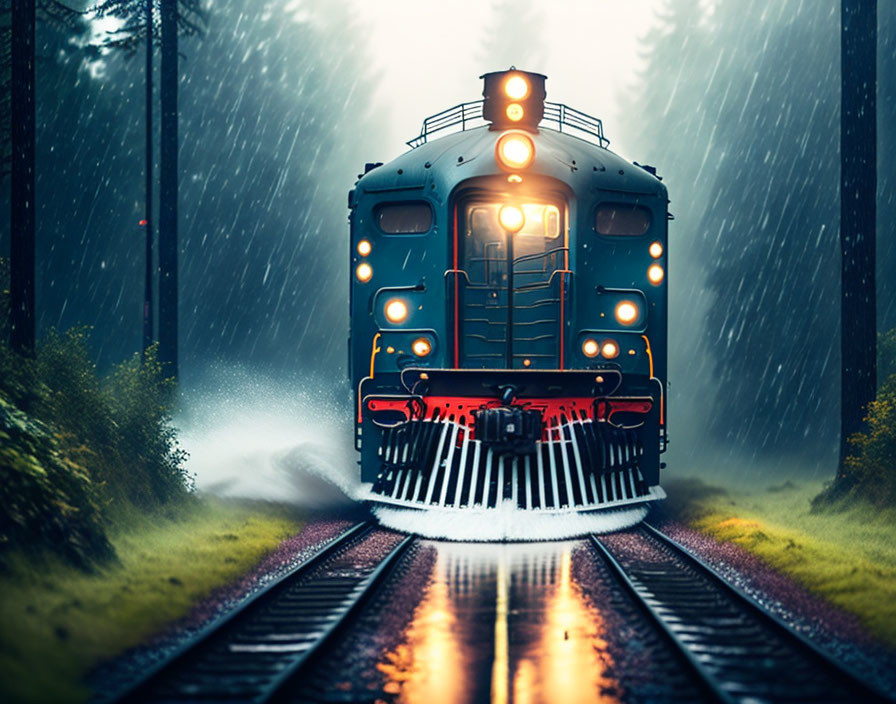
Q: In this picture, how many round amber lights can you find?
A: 13